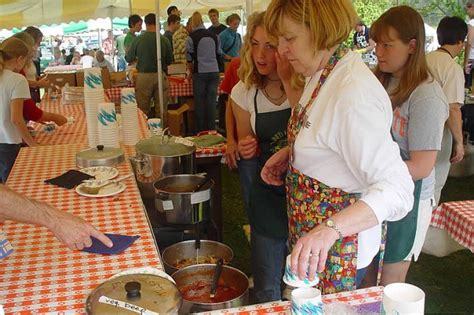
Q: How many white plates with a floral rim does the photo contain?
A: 2